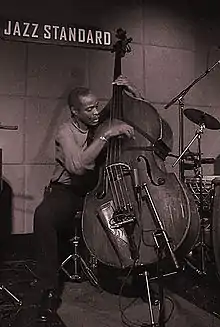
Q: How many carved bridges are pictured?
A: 1